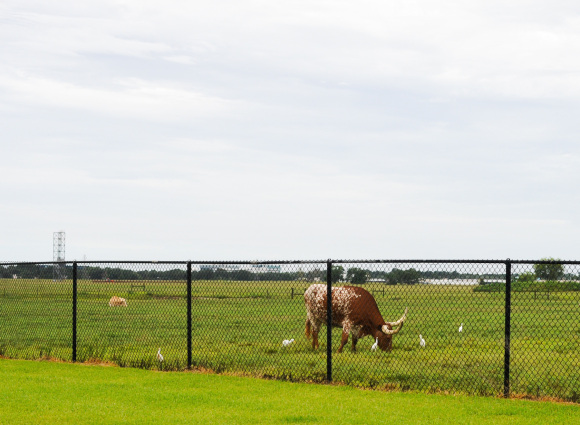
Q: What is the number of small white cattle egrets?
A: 5